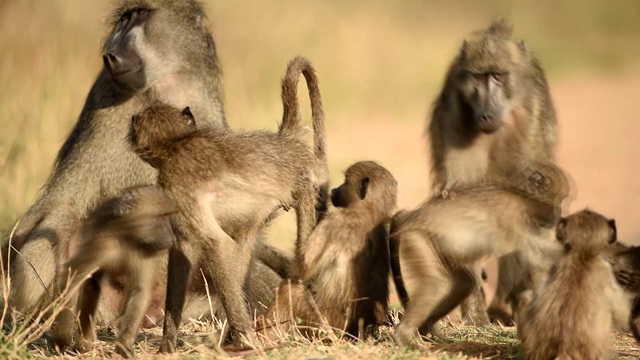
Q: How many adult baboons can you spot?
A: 2